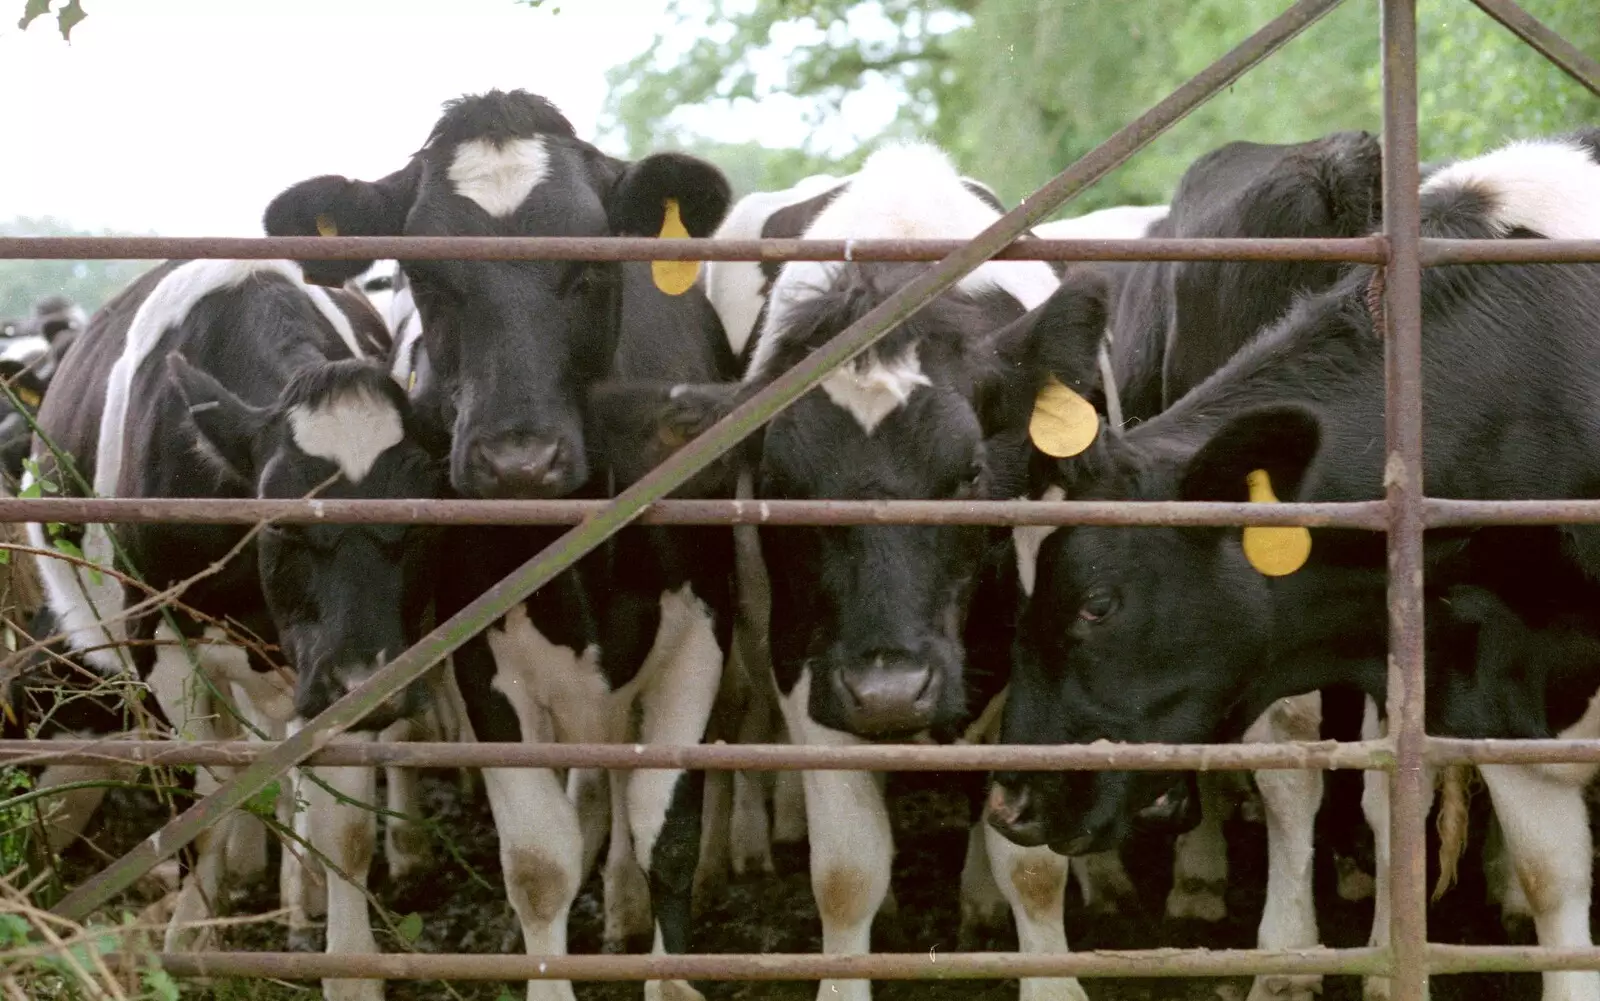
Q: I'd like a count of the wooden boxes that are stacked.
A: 0